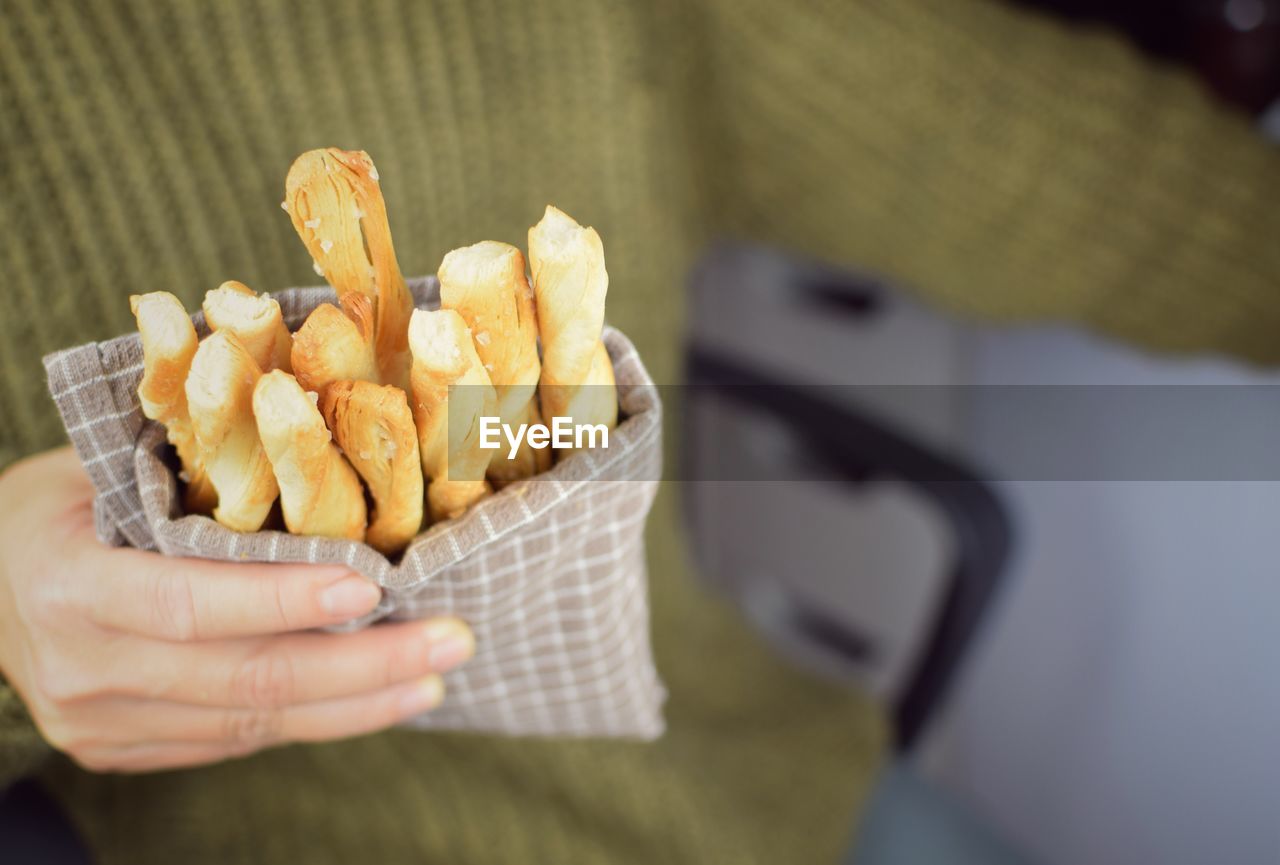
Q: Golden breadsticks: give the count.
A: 10